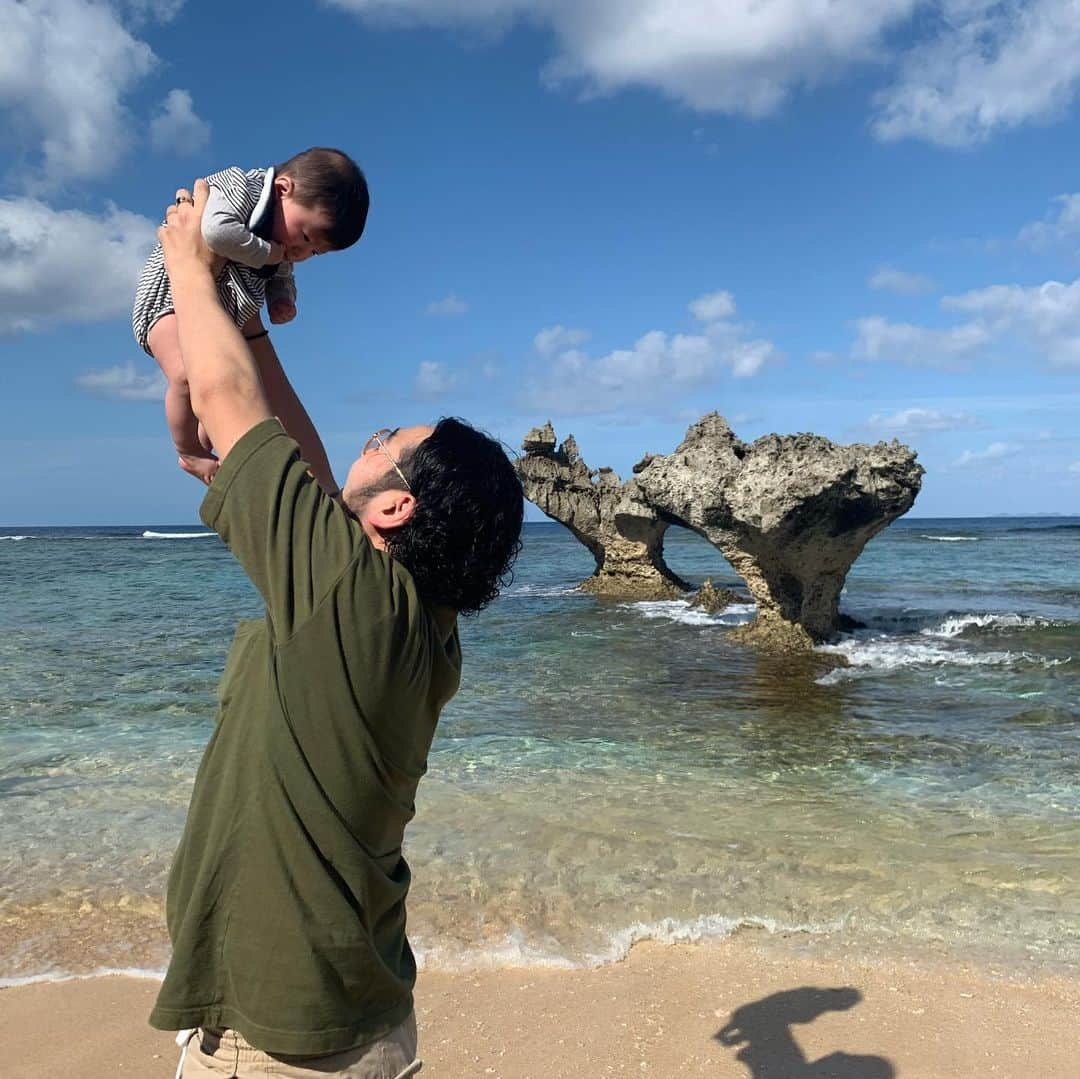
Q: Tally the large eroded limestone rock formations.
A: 2